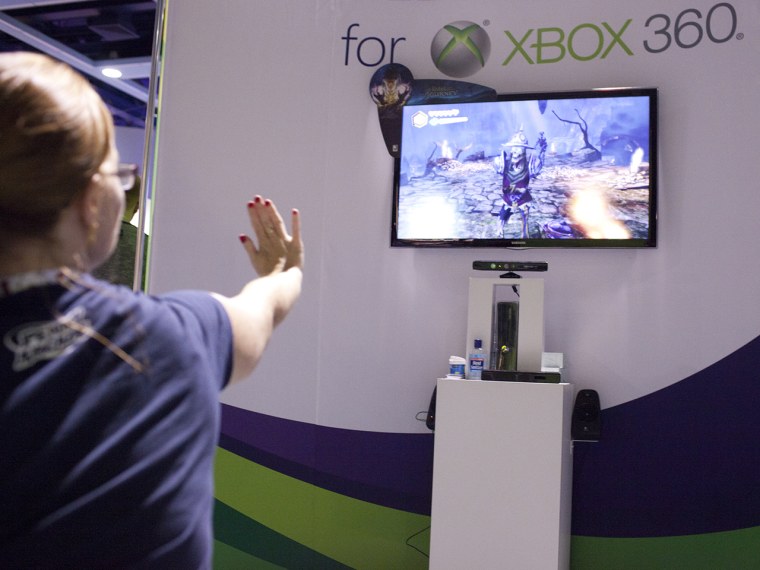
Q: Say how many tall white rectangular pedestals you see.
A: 1